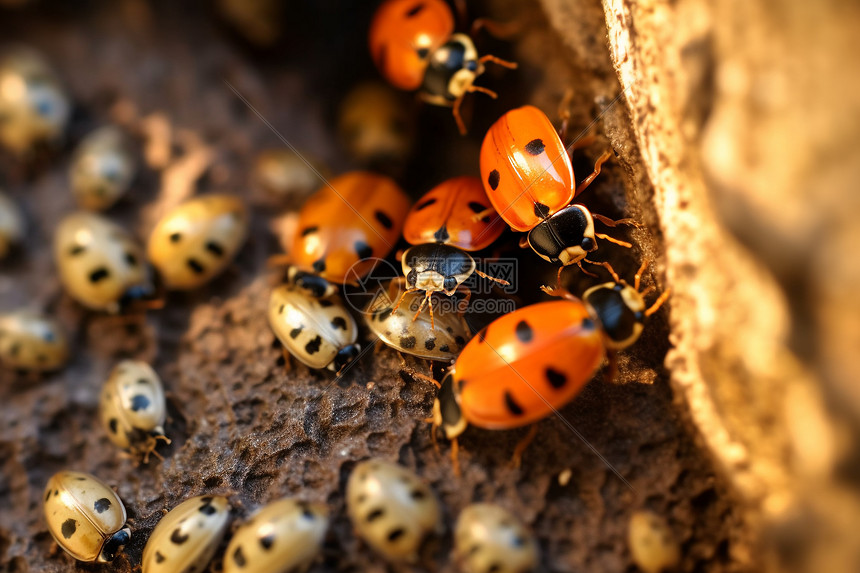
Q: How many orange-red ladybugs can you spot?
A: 5